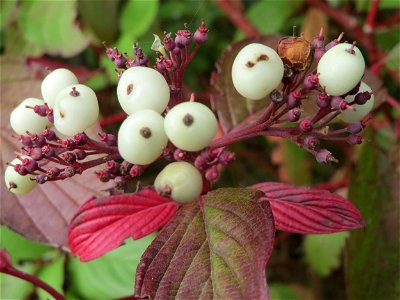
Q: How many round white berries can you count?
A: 11